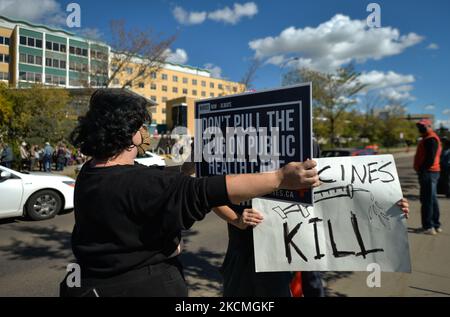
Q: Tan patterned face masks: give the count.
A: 1